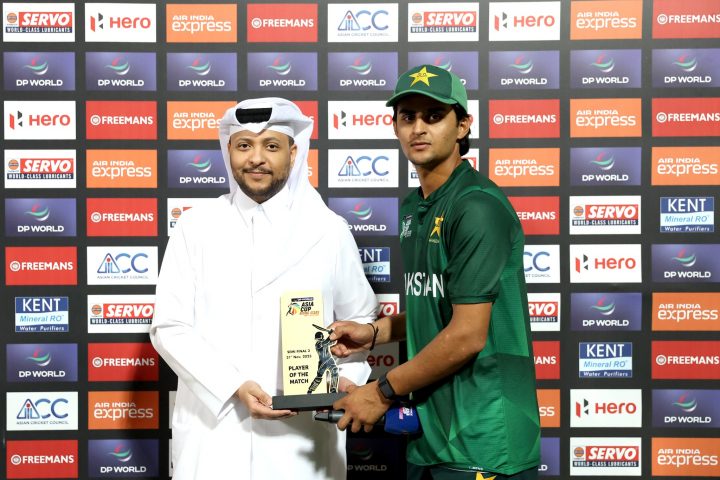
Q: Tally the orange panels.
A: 12